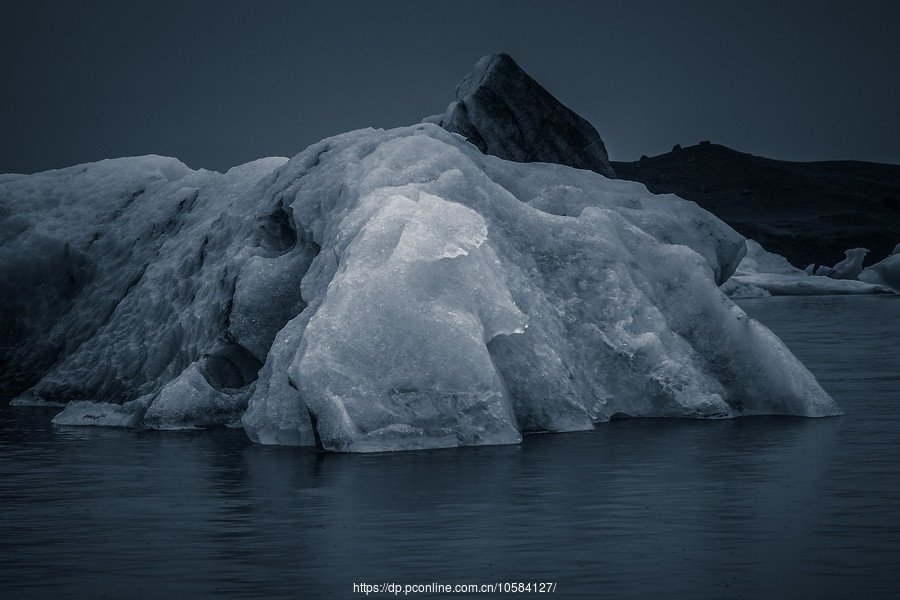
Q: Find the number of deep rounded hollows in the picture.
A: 2